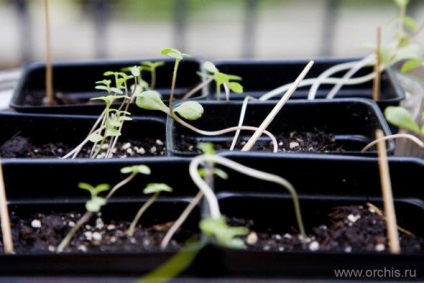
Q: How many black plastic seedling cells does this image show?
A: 6